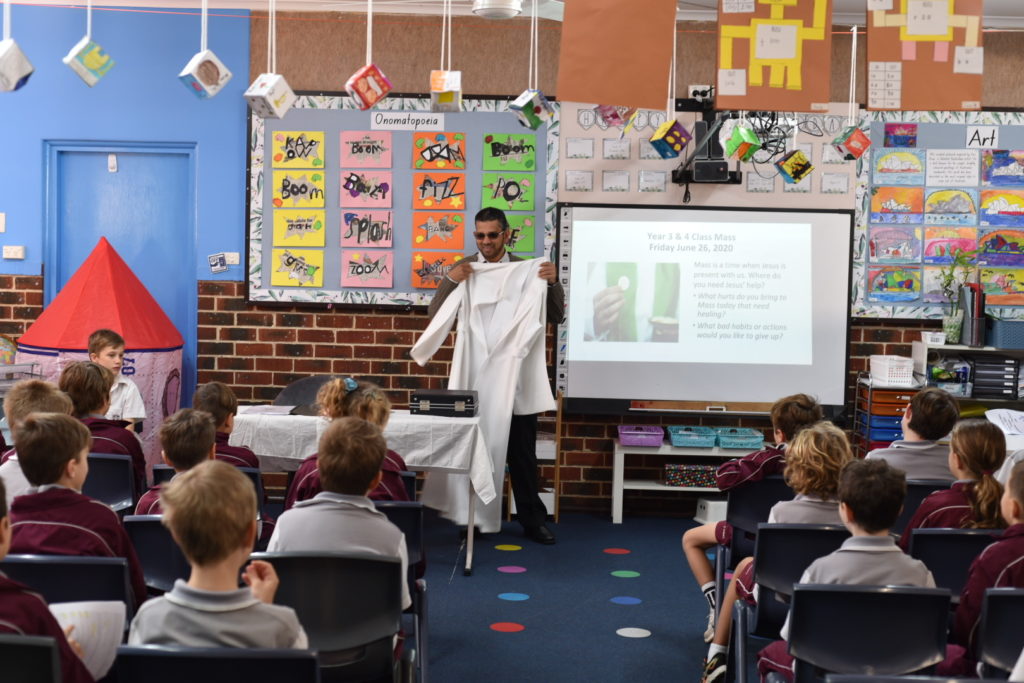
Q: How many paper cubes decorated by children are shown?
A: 12